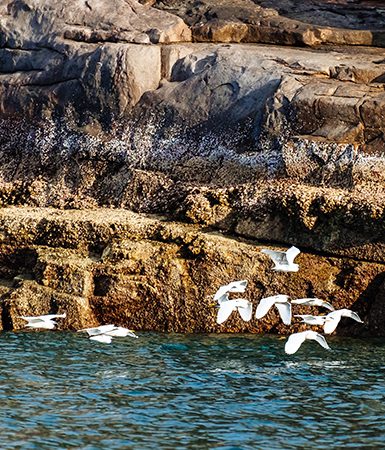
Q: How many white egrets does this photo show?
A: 11